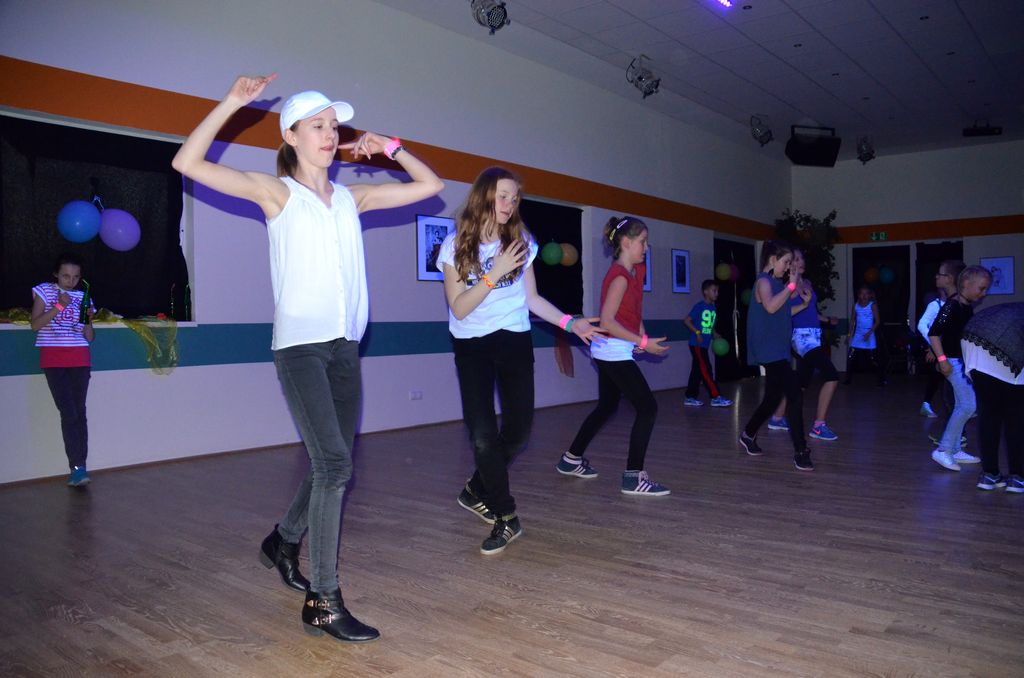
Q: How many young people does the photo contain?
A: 11